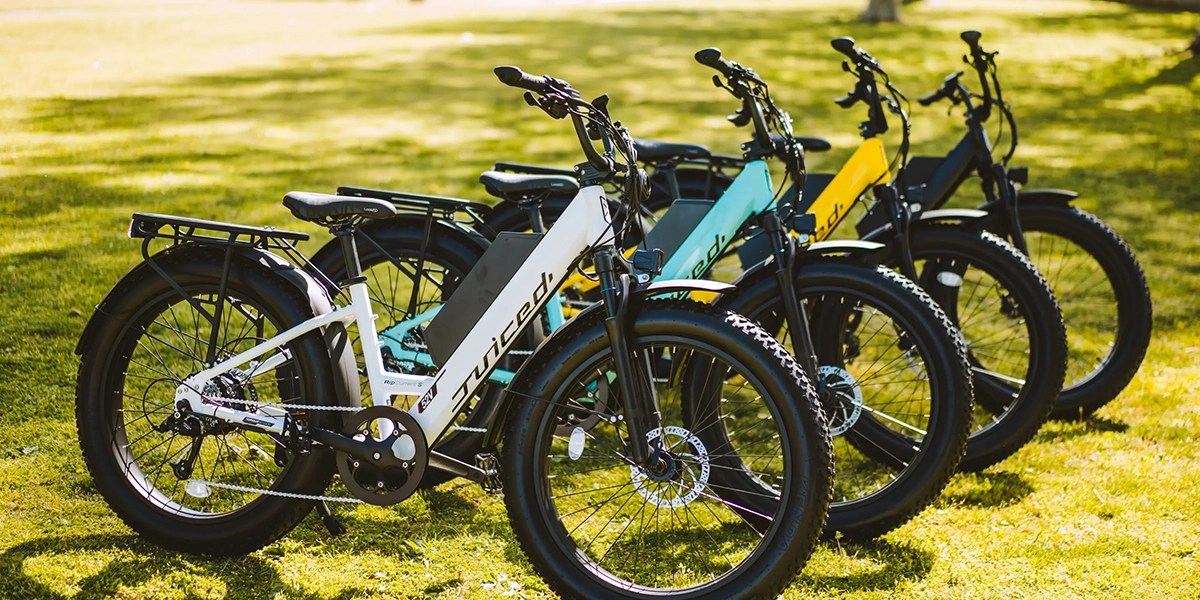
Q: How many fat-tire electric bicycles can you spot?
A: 4